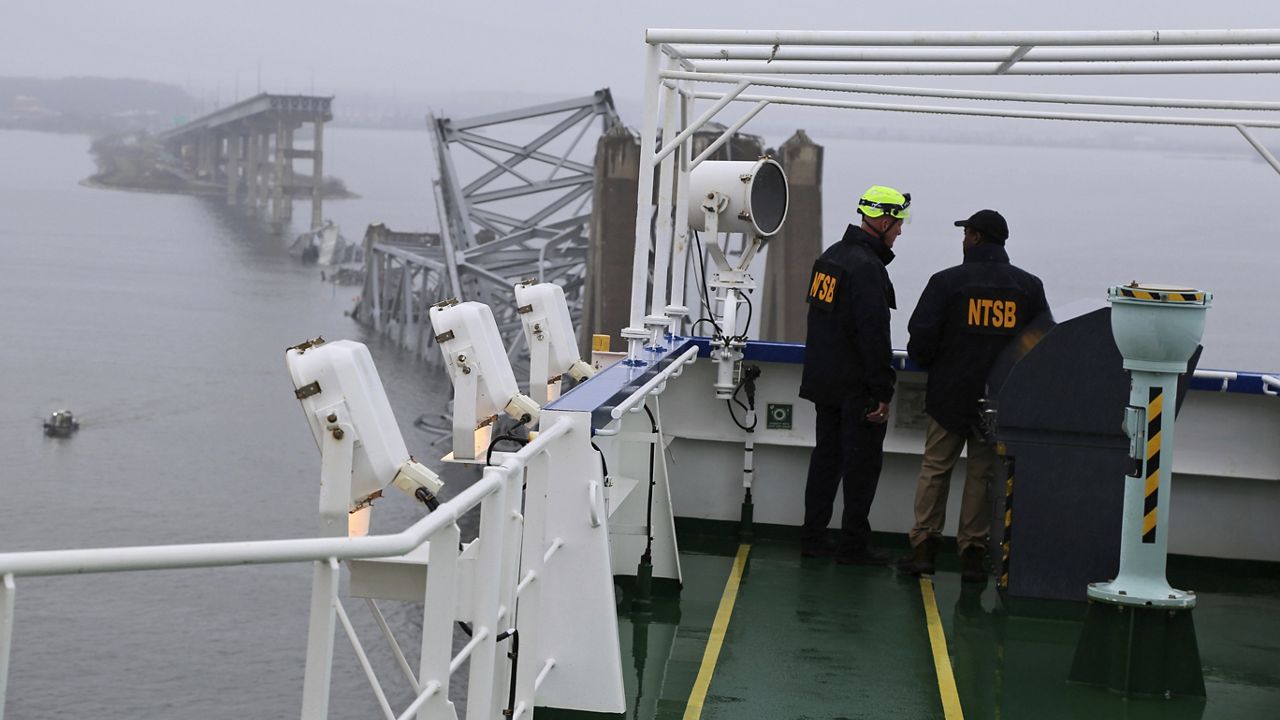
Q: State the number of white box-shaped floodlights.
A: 3